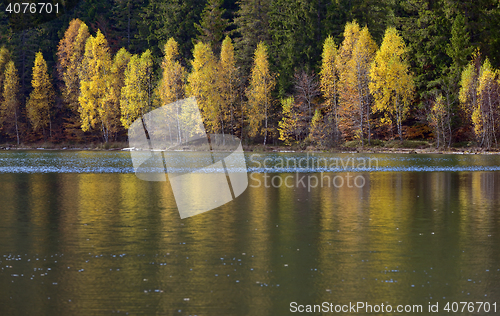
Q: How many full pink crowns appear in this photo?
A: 0